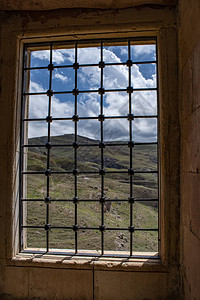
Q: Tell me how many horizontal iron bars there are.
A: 7